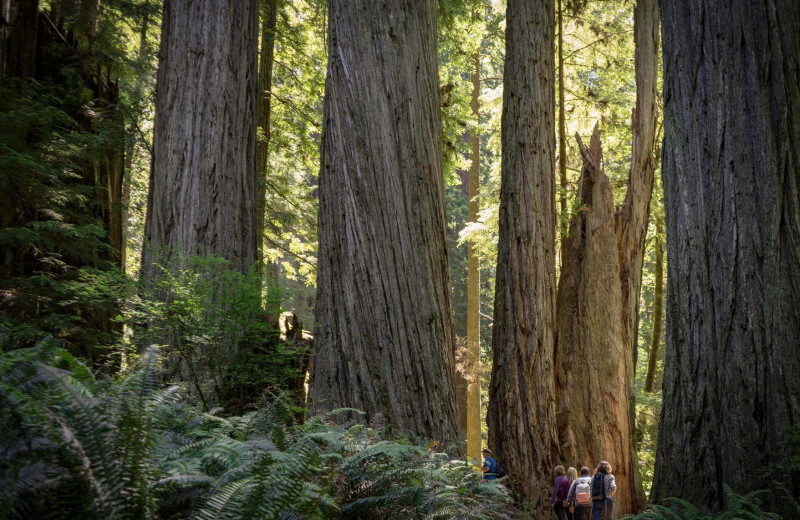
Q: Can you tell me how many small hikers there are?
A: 5